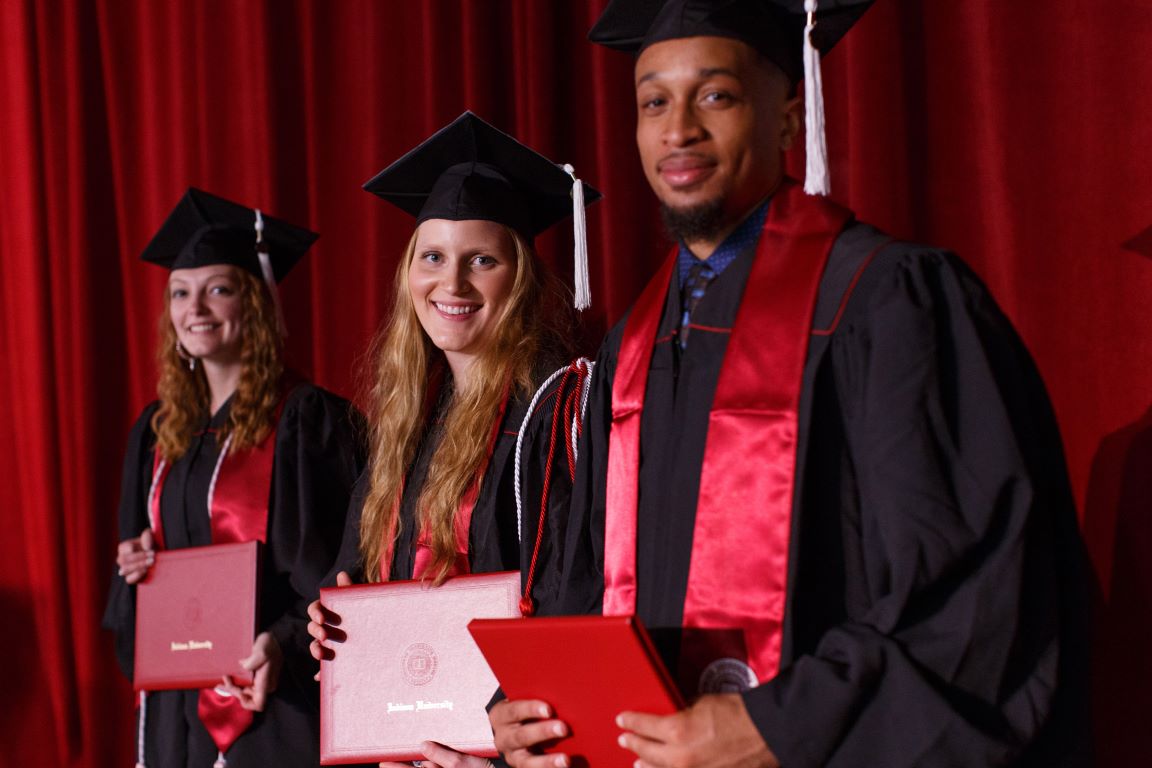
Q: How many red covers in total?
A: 3